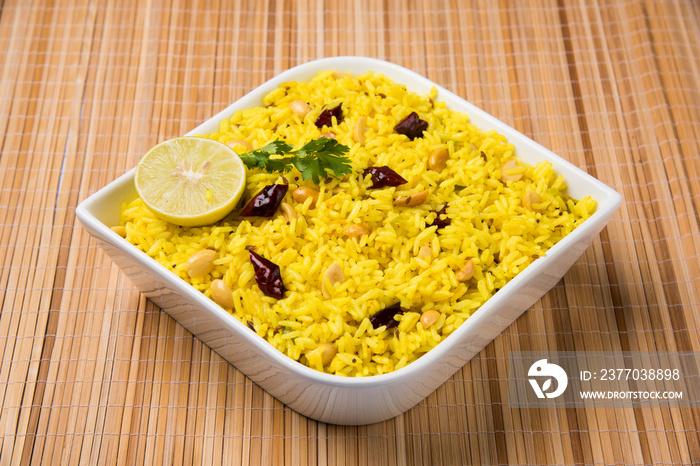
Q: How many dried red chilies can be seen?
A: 7